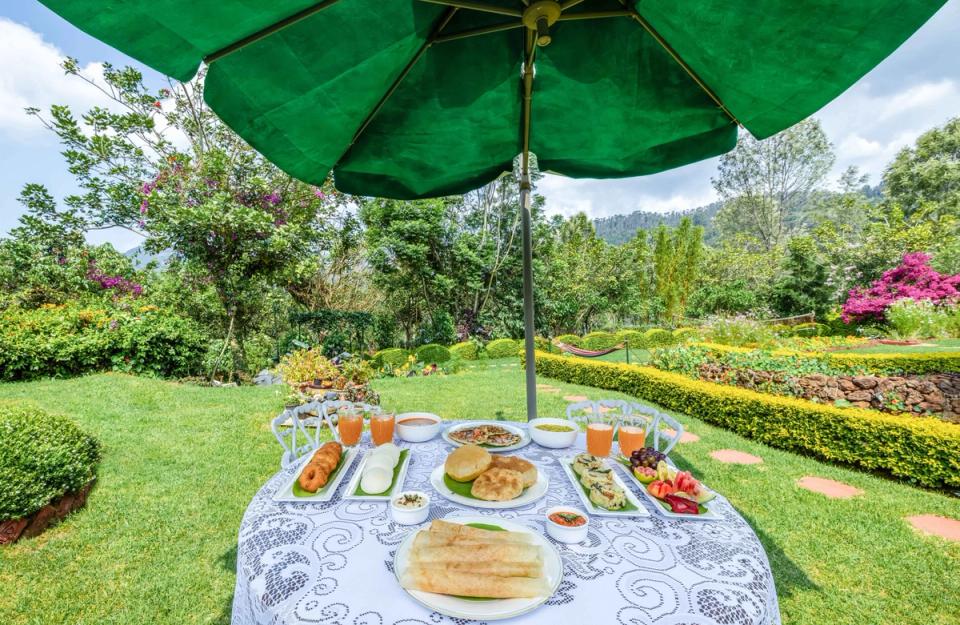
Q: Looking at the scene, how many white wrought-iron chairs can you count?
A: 2